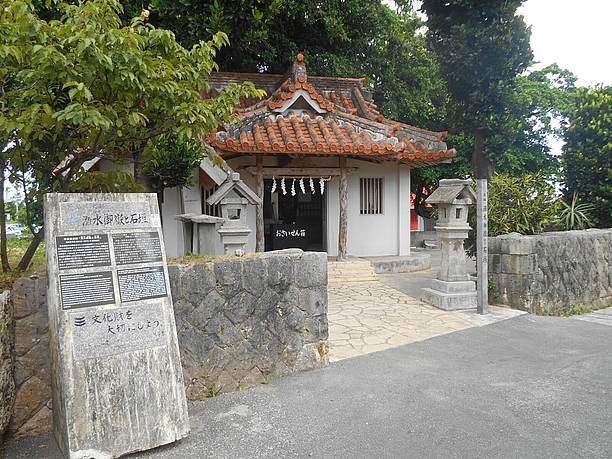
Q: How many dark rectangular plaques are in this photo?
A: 4